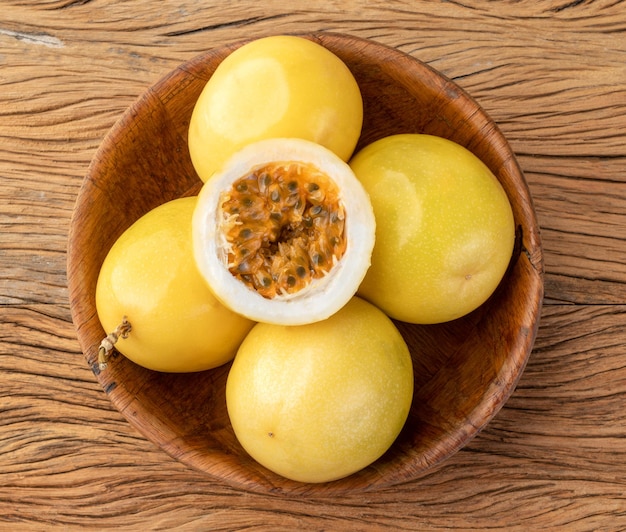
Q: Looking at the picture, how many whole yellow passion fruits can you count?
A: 4